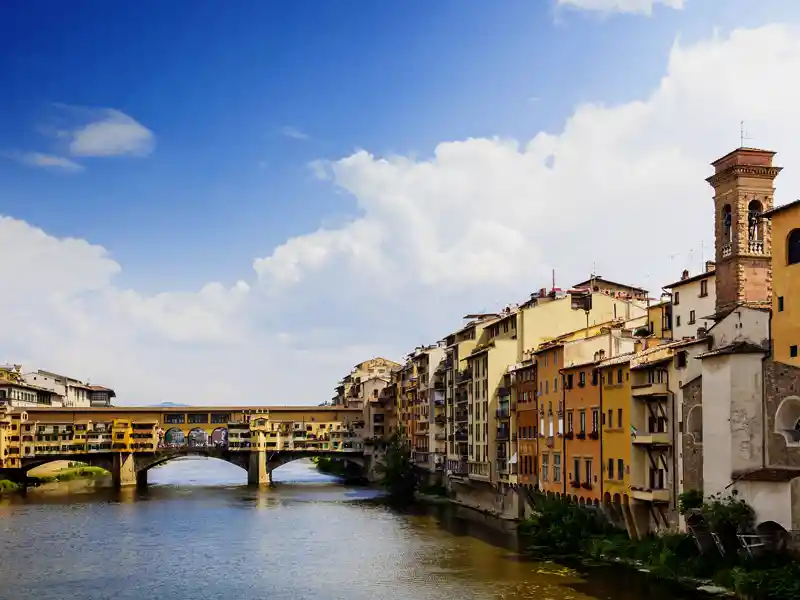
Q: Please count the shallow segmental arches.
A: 3